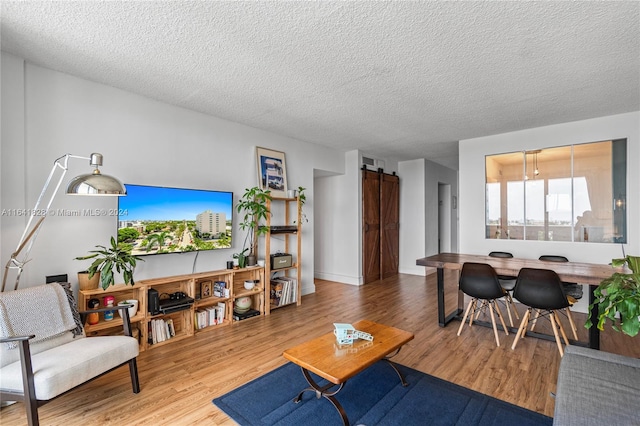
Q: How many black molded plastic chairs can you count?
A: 4